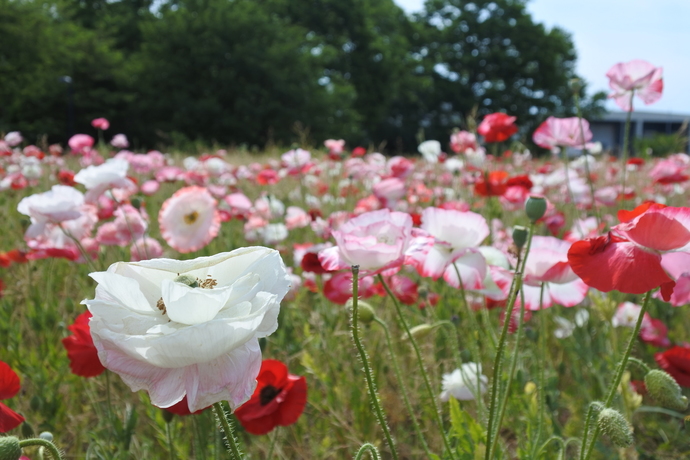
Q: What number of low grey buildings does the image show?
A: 1